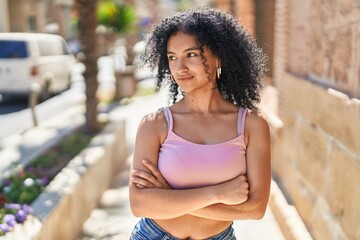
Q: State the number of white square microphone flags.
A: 0